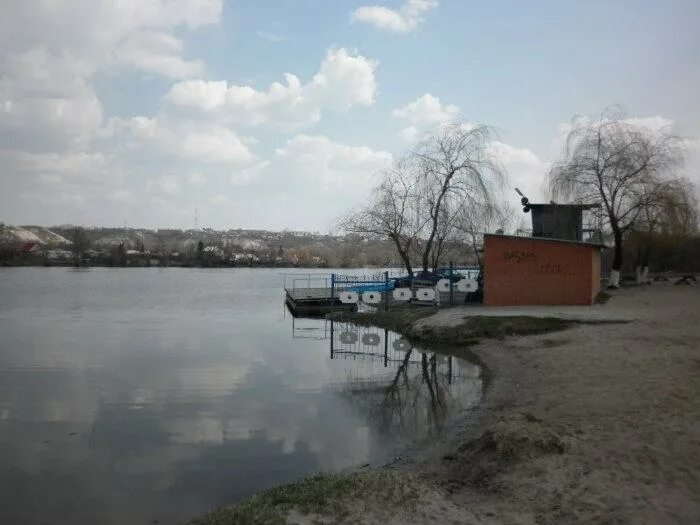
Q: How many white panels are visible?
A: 6